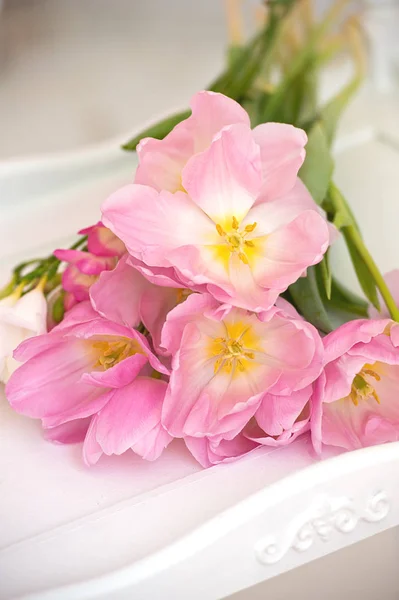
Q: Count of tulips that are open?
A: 4